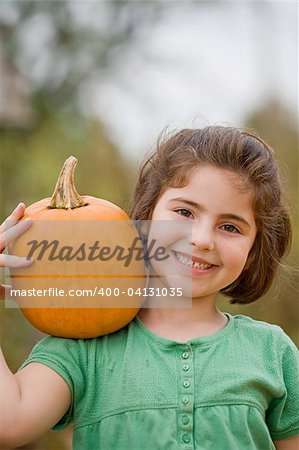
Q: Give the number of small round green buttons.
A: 6